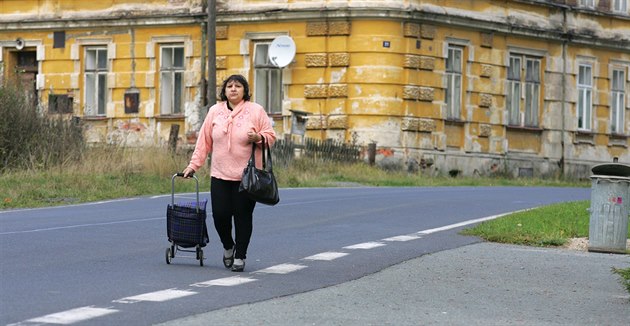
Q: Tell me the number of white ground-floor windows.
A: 7